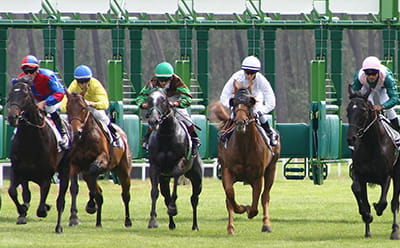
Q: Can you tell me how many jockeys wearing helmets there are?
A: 5